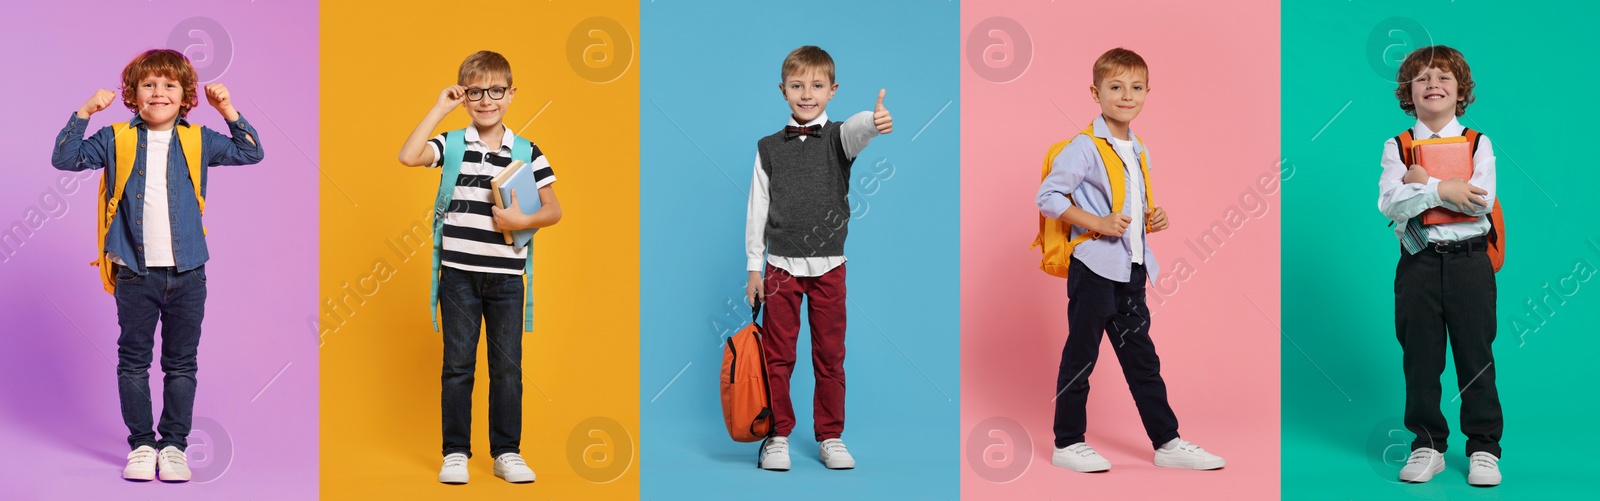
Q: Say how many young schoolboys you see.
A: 5